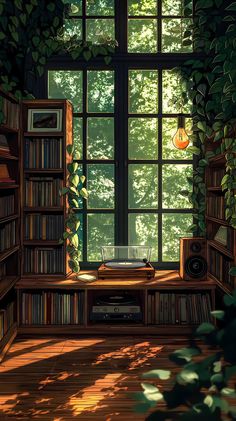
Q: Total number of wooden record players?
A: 1